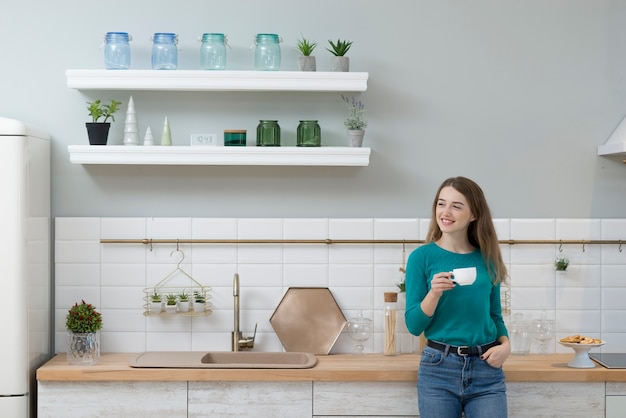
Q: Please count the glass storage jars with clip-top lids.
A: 4